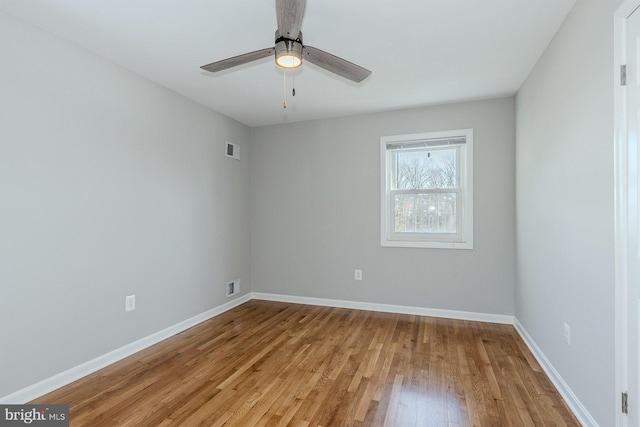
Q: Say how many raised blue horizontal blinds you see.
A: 0